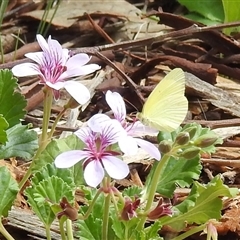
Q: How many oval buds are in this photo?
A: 5